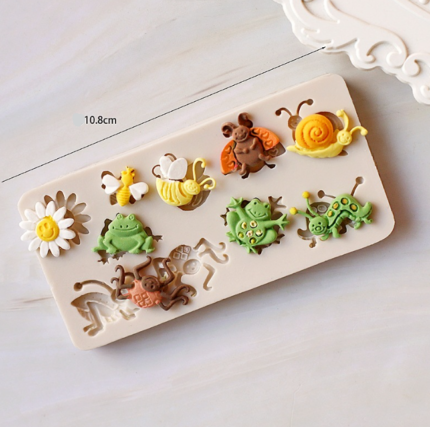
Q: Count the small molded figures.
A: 9